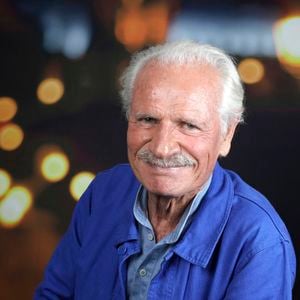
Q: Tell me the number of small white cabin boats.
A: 0